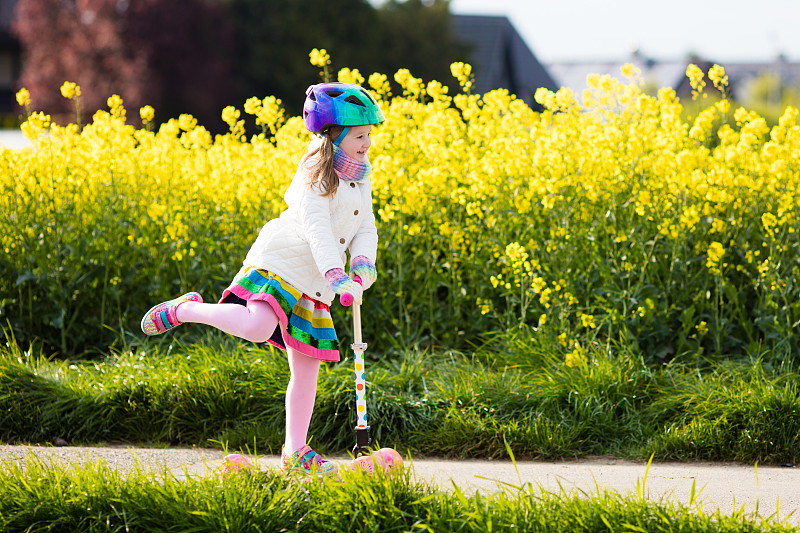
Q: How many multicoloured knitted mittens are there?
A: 2